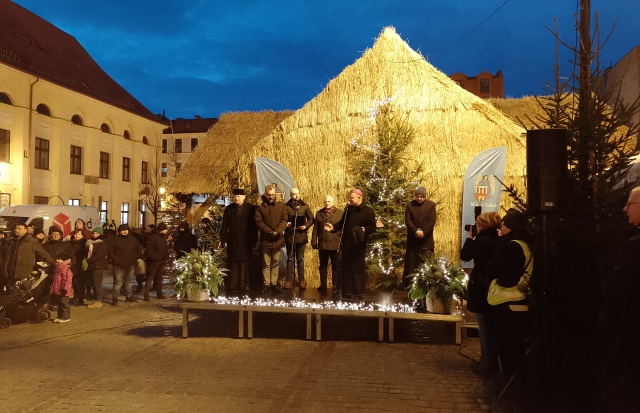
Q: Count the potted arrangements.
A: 2